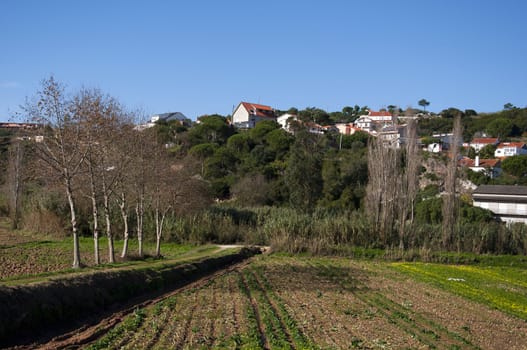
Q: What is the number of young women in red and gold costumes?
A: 0